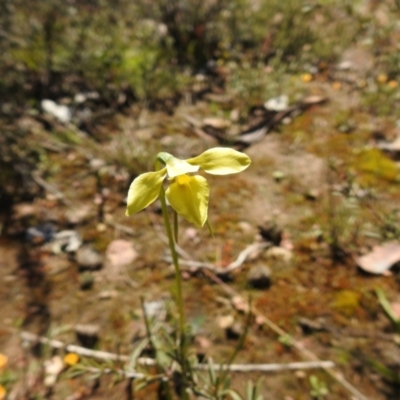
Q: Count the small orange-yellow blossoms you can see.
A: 7